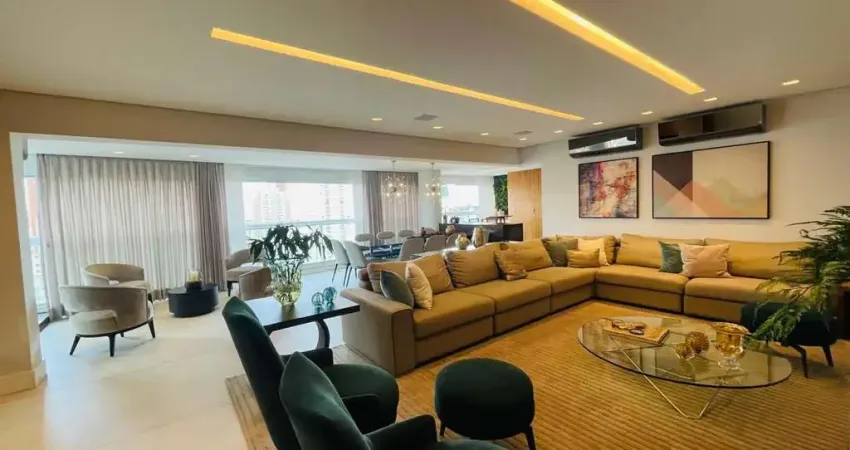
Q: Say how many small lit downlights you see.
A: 11